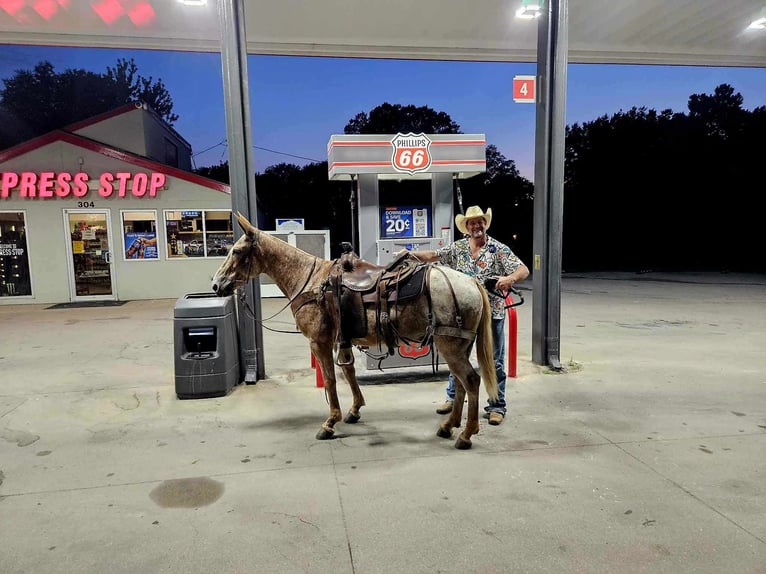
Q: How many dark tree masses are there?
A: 3